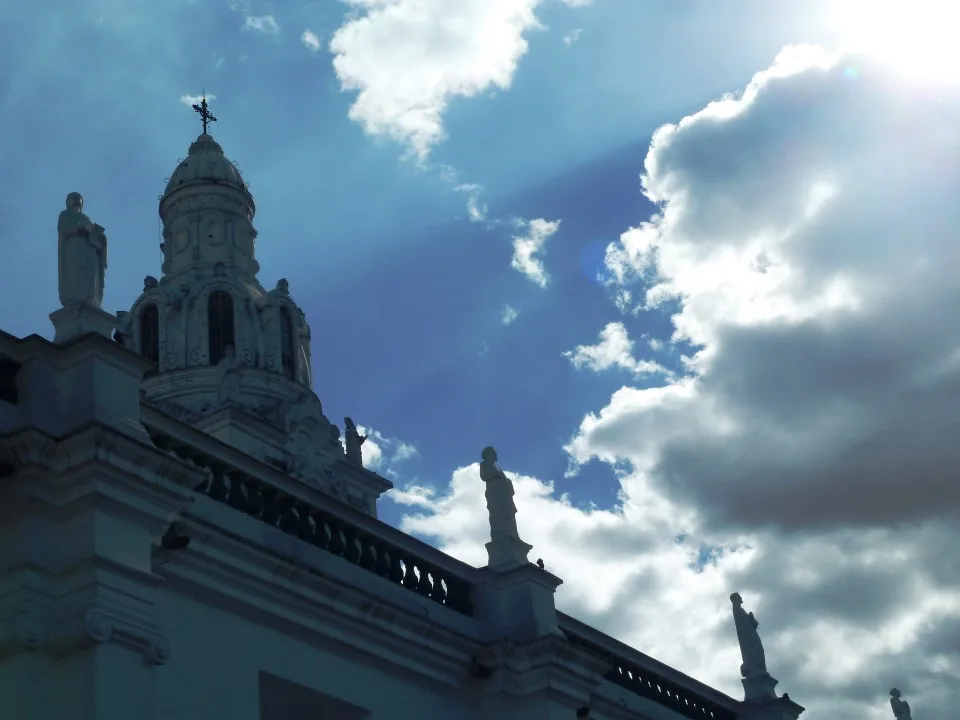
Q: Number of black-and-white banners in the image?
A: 0